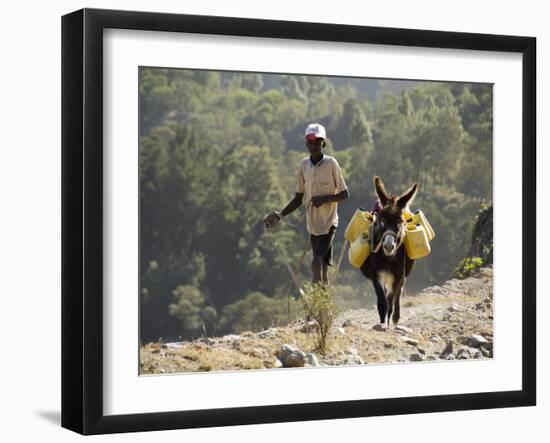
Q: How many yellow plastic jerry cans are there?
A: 4